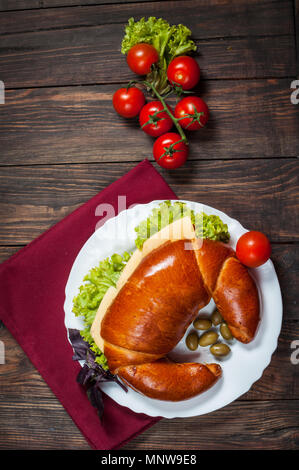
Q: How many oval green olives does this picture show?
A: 6